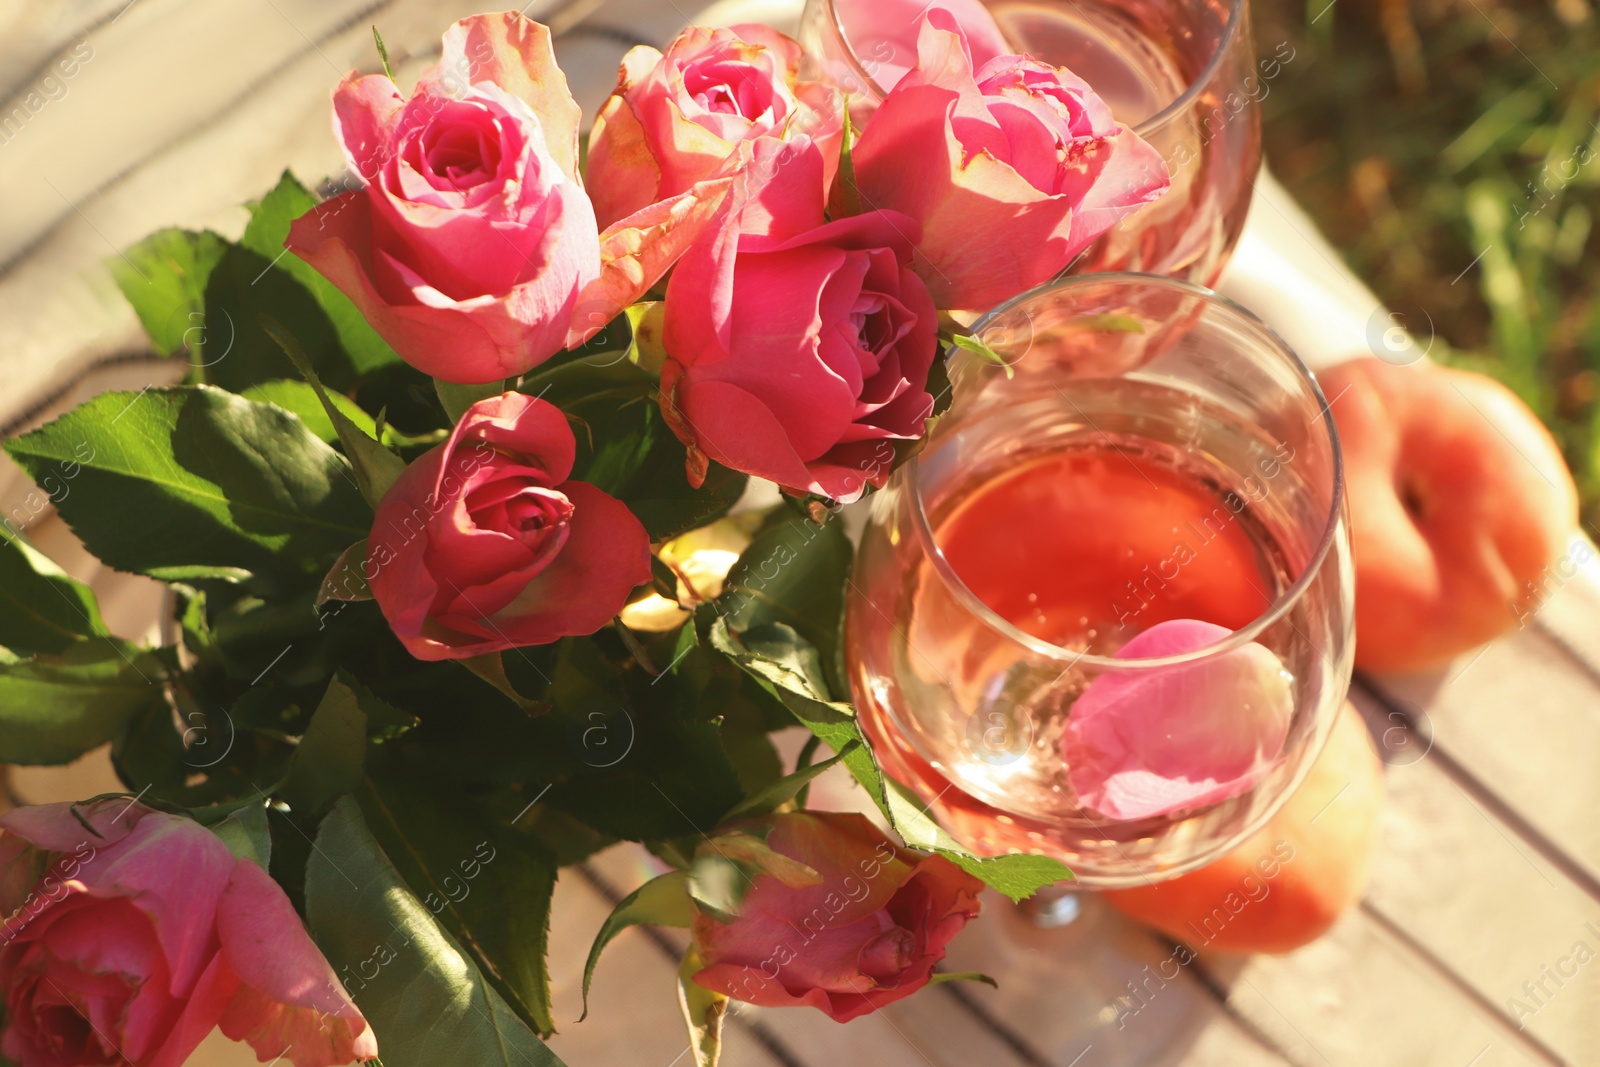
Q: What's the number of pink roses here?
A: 7